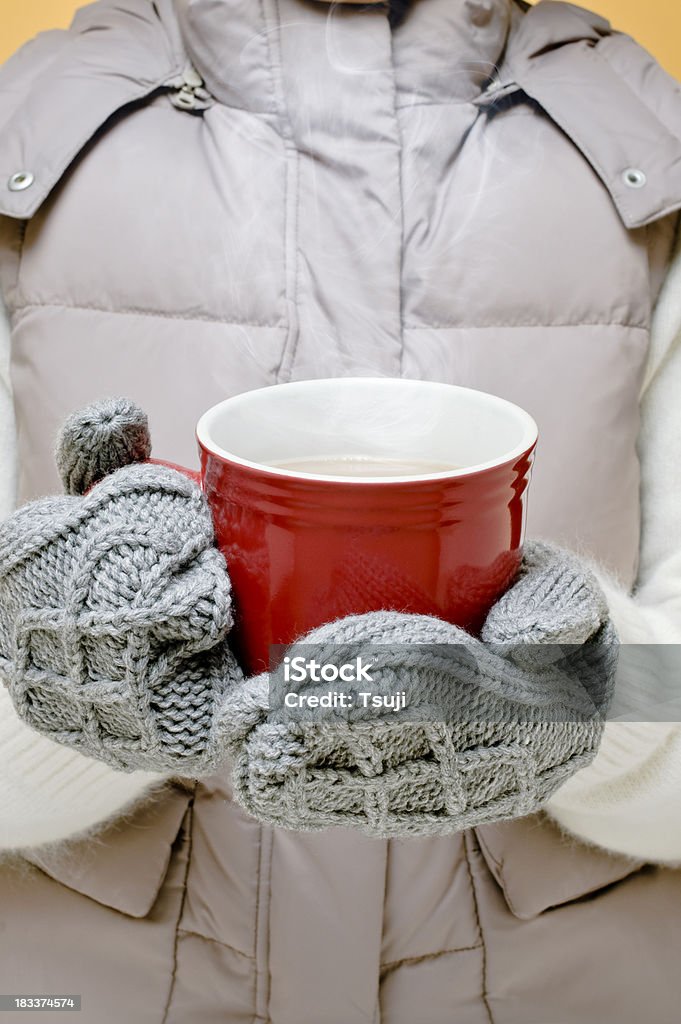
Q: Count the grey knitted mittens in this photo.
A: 2